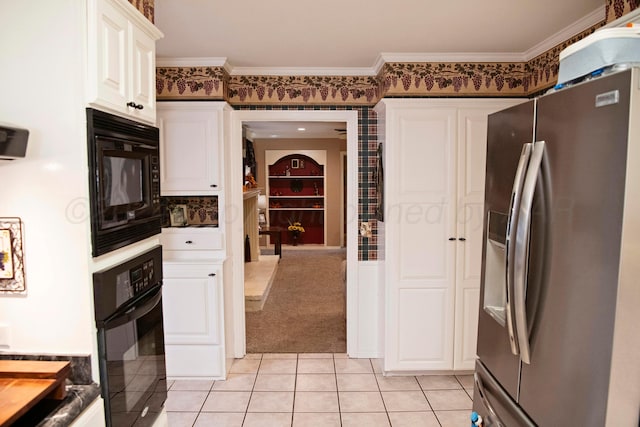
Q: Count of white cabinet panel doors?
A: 6